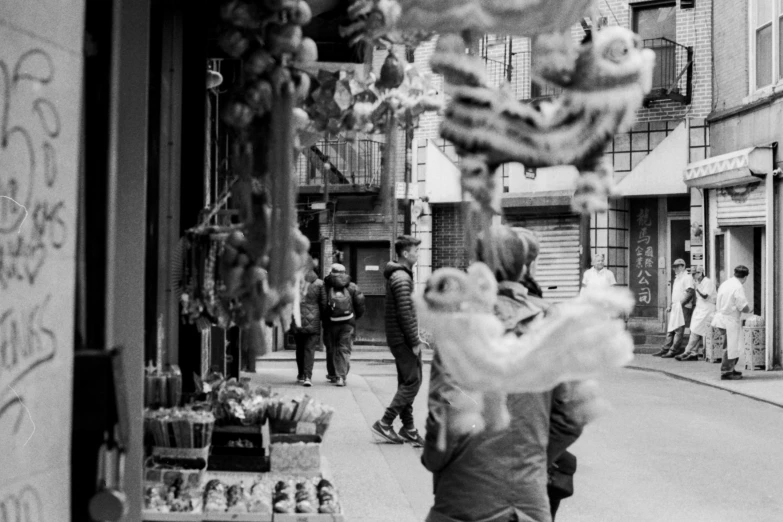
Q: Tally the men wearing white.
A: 4